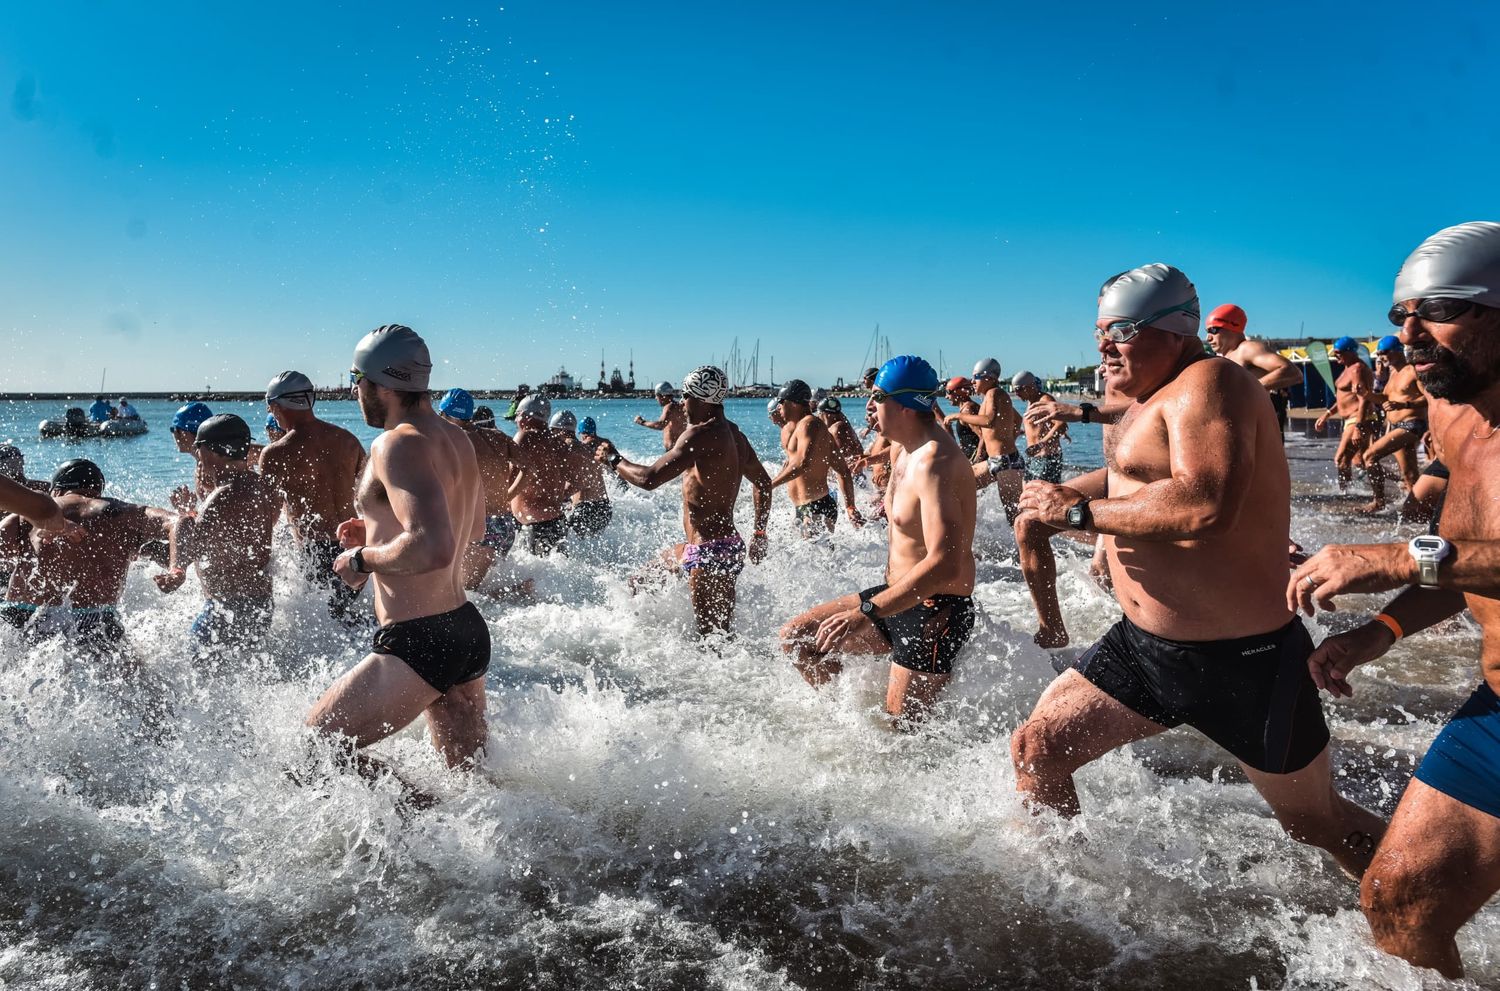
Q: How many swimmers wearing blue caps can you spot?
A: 7